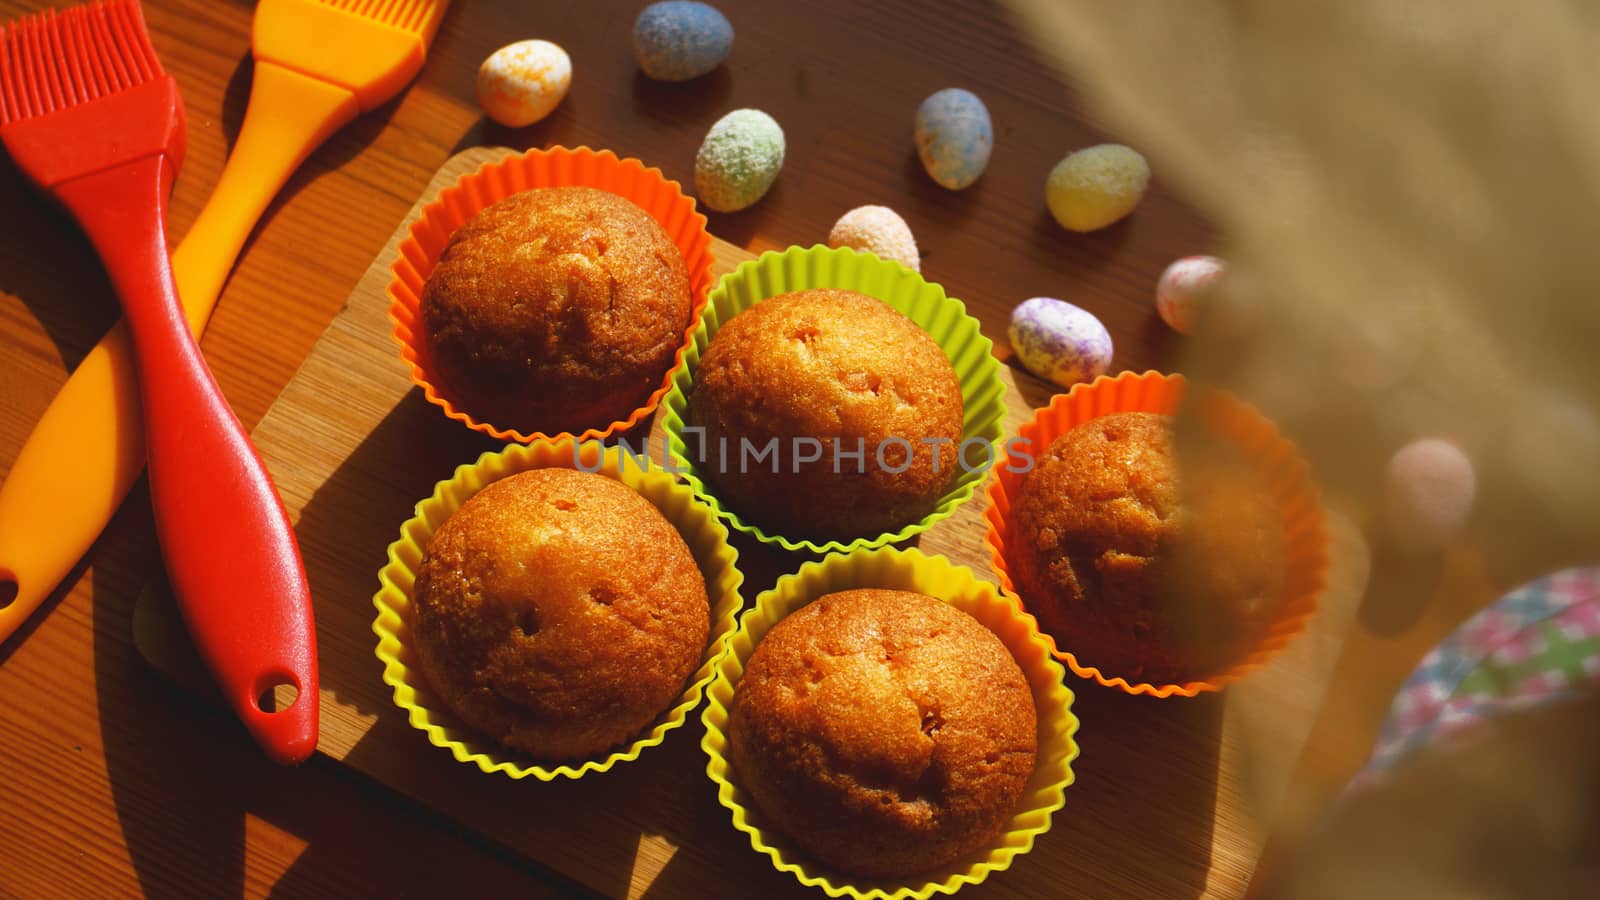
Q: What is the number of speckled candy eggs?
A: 9